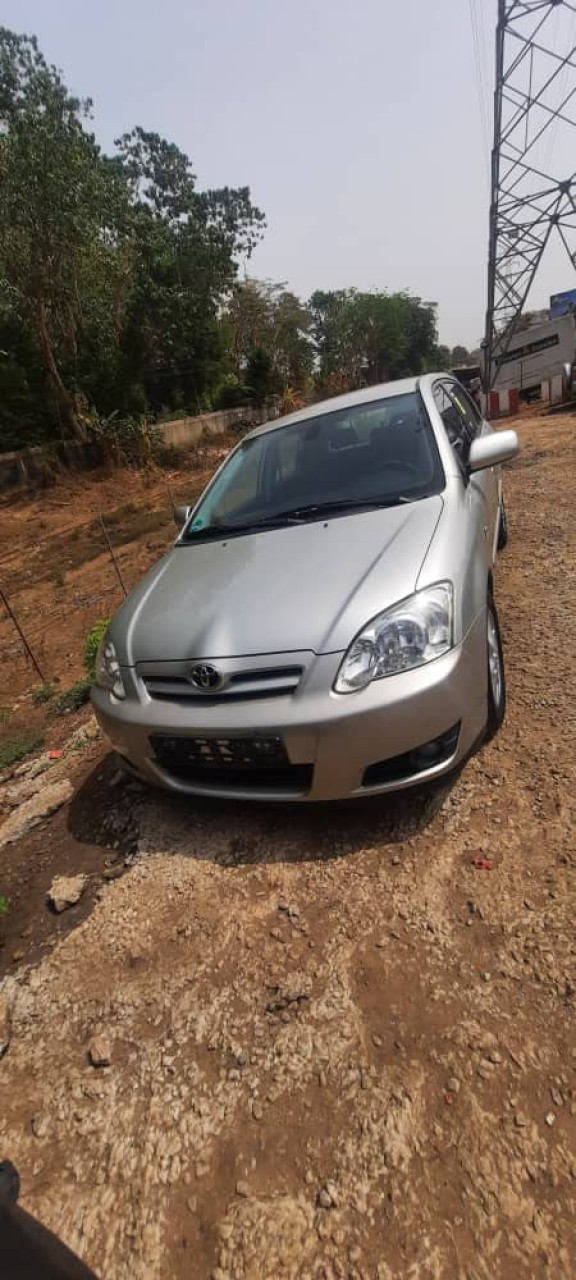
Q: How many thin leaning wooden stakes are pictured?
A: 3